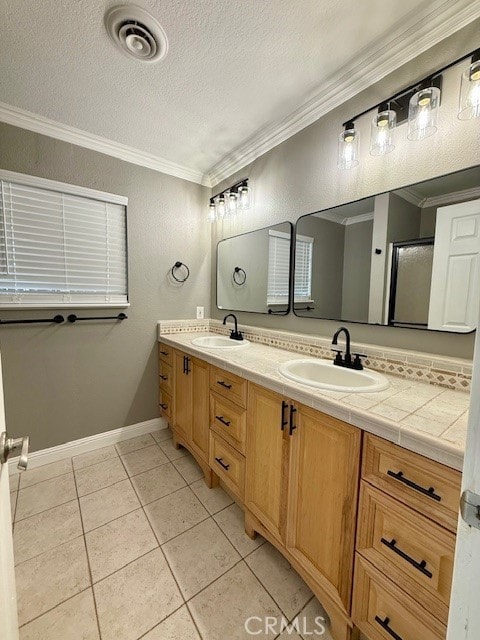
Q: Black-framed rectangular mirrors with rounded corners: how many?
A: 2